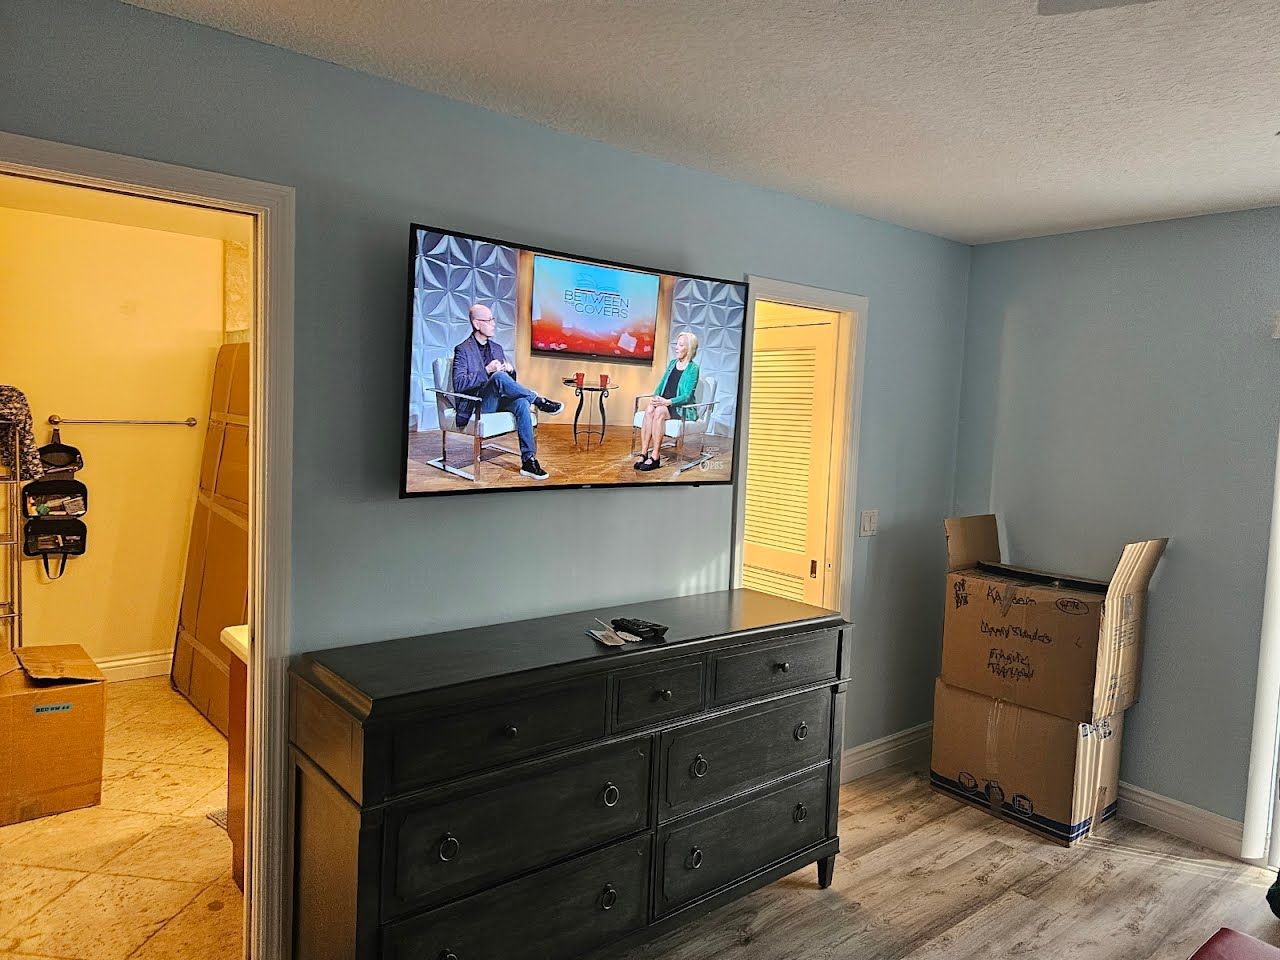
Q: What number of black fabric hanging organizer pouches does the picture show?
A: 3